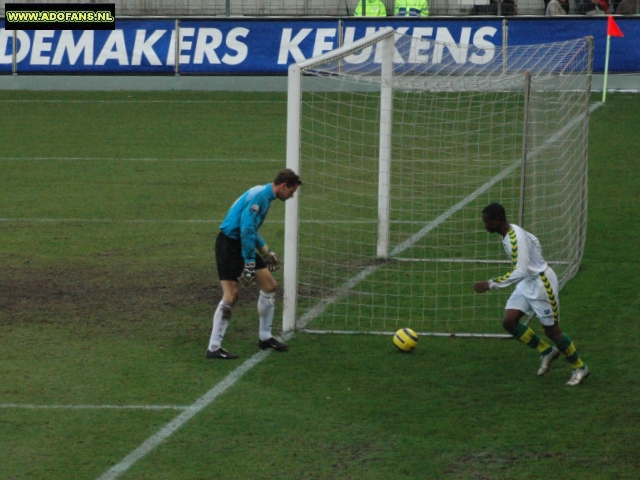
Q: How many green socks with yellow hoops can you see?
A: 2